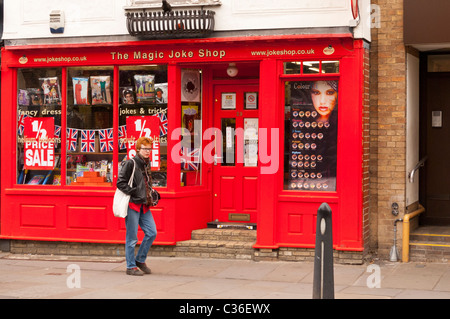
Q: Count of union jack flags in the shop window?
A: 8